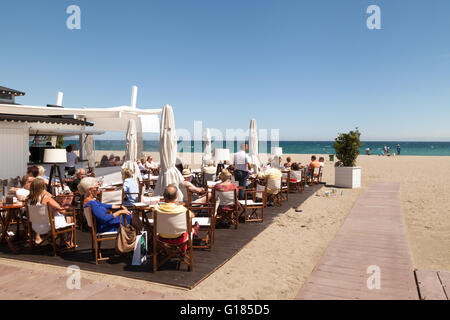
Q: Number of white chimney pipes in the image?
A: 2